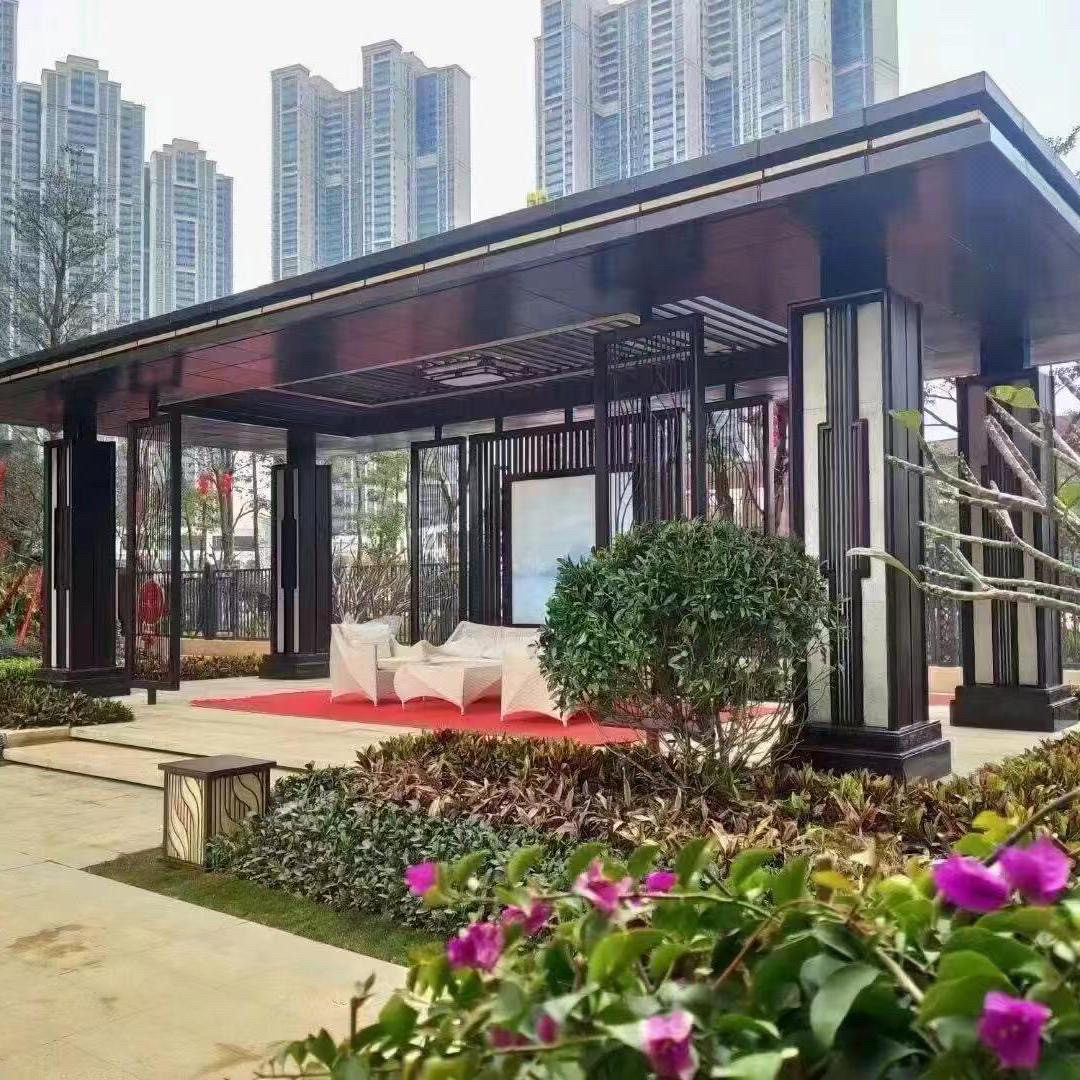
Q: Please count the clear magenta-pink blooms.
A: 9